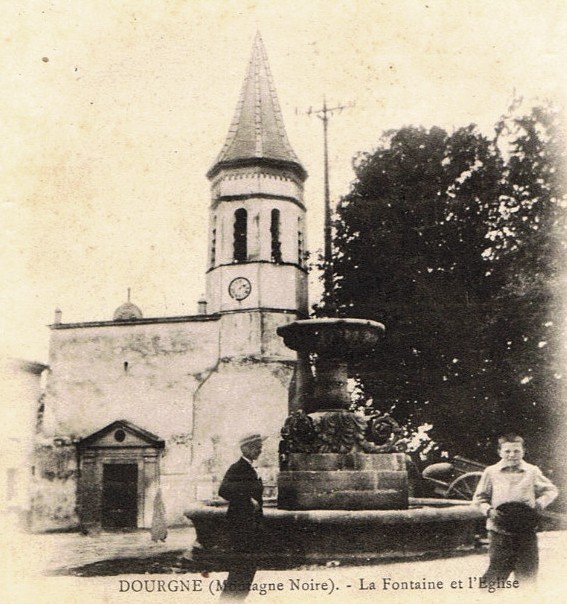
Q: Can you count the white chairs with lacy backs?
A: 0